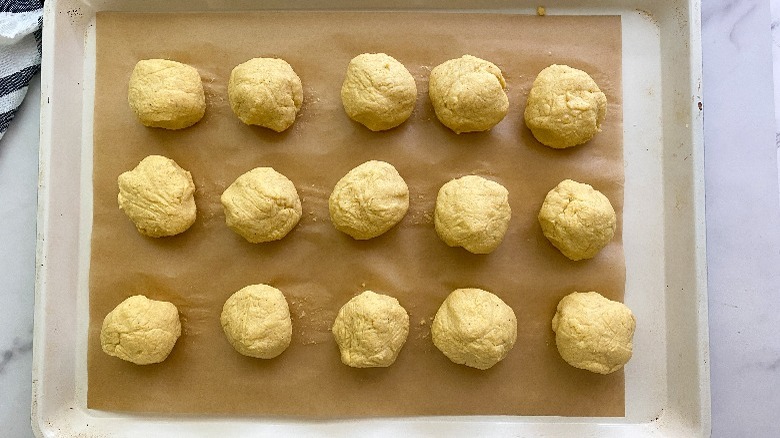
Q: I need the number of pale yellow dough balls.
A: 15